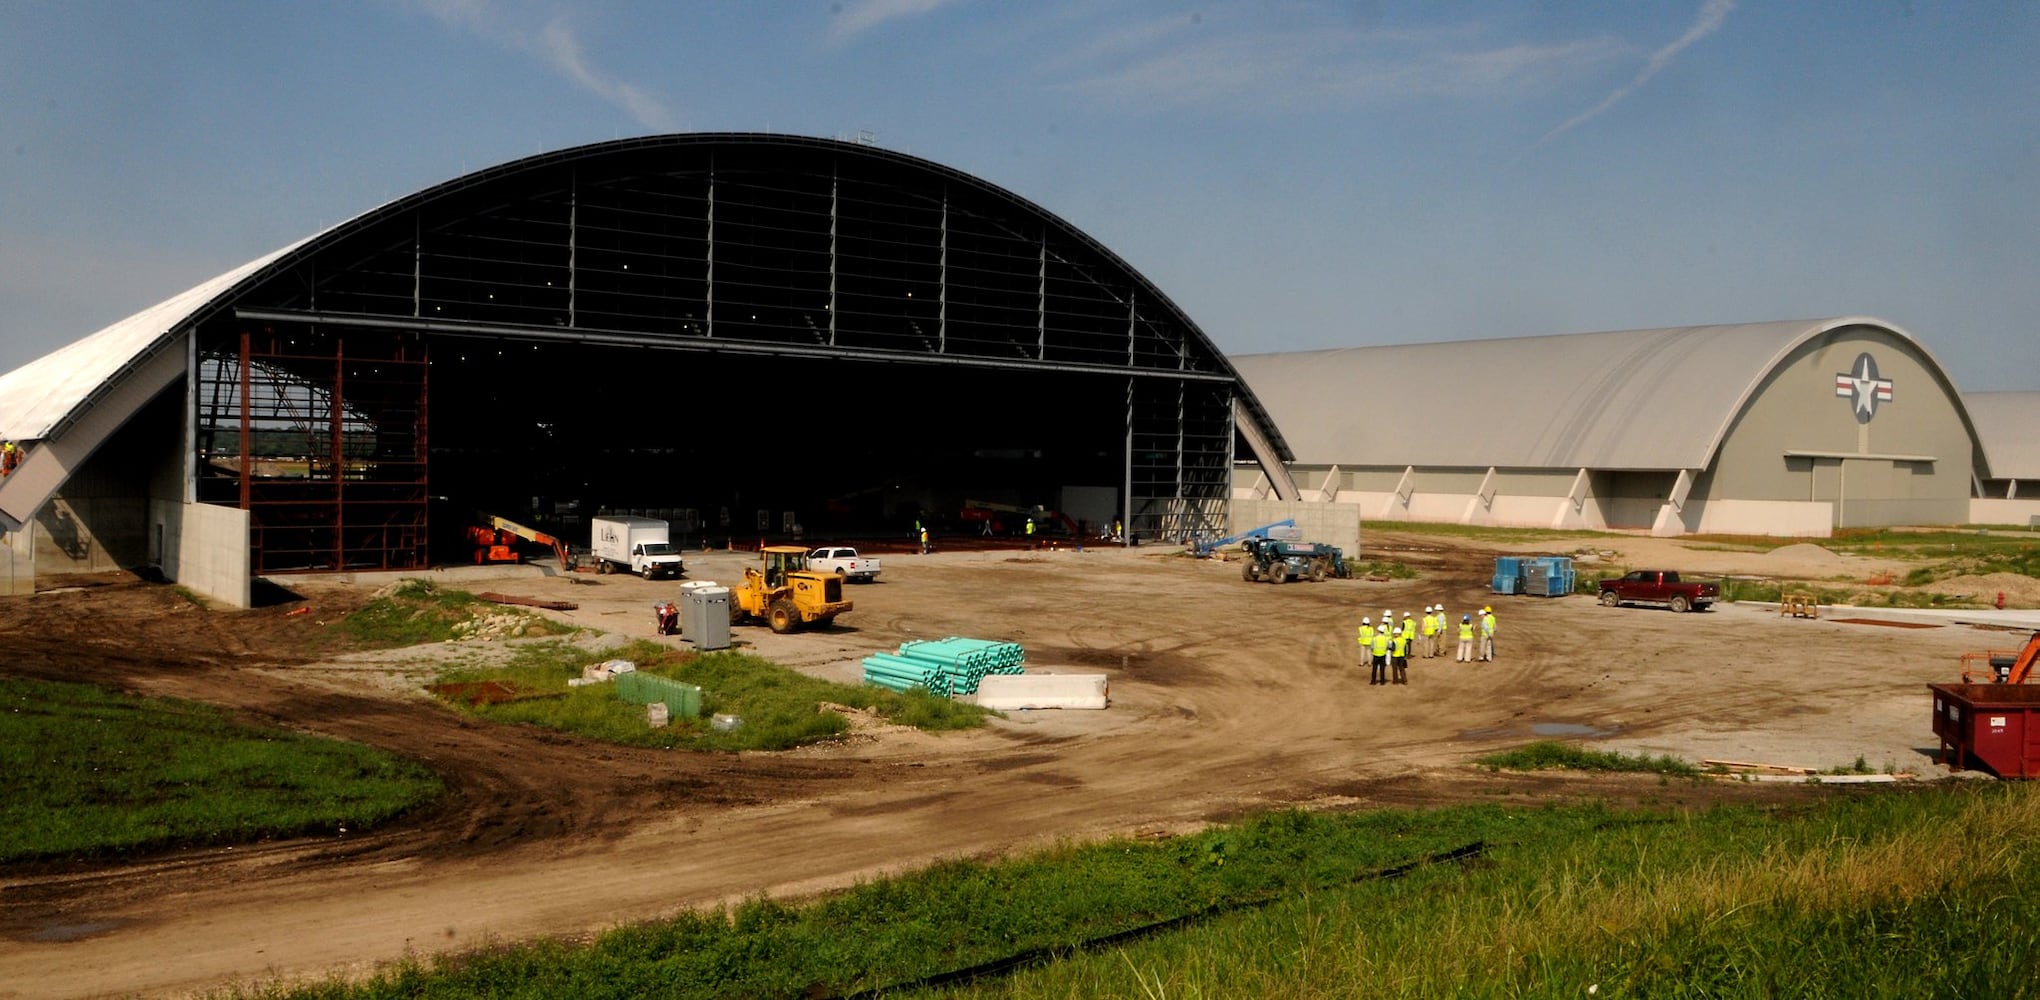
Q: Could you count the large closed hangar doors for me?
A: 1